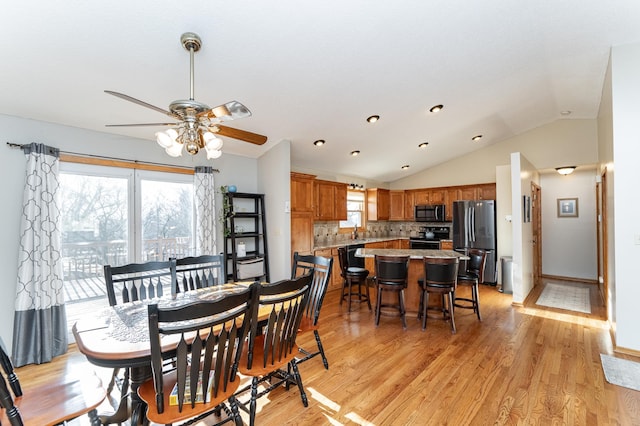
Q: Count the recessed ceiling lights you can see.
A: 7